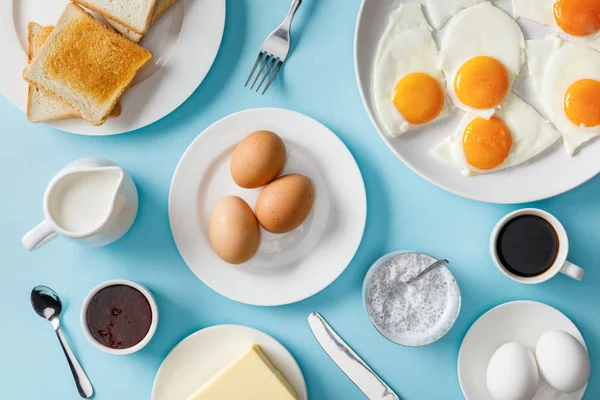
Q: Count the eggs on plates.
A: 10